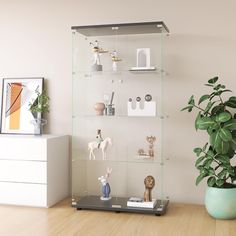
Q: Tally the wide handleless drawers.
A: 3